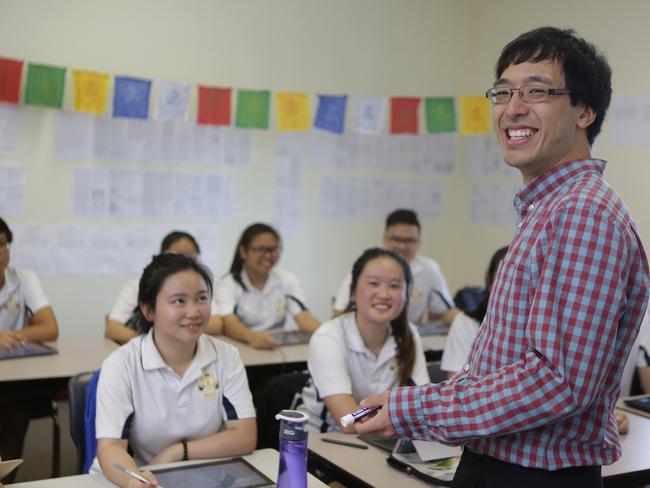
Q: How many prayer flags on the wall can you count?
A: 13